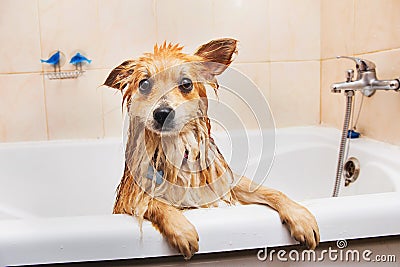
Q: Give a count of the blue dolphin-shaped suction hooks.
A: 2